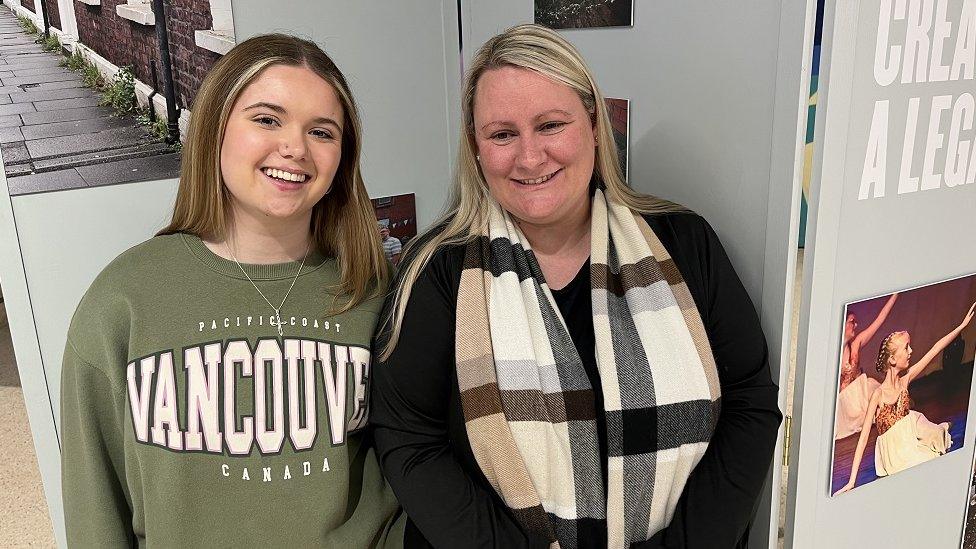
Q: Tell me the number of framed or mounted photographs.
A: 5